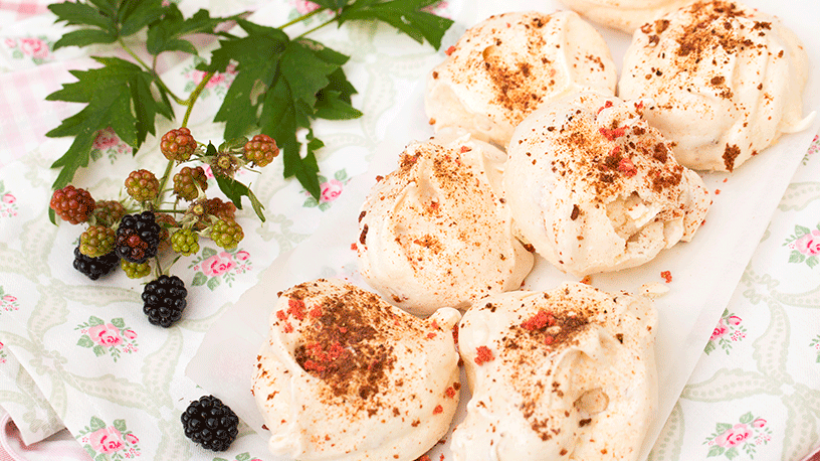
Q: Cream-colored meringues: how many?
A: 7